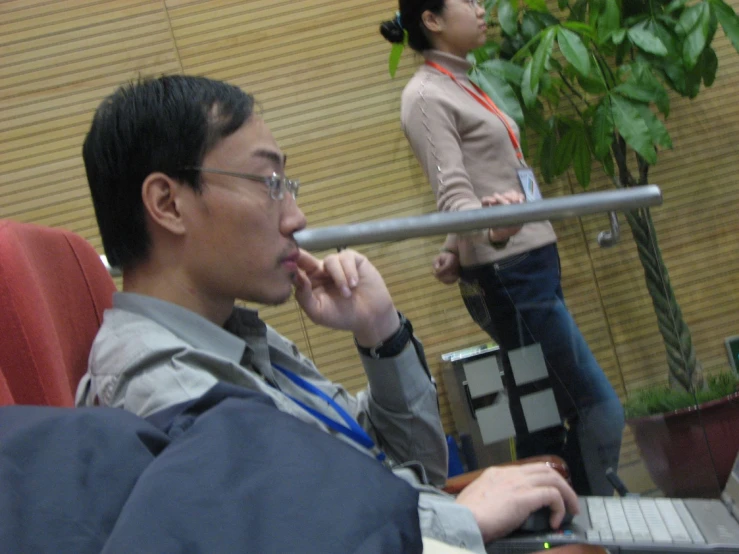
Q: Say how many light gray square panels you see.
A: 4